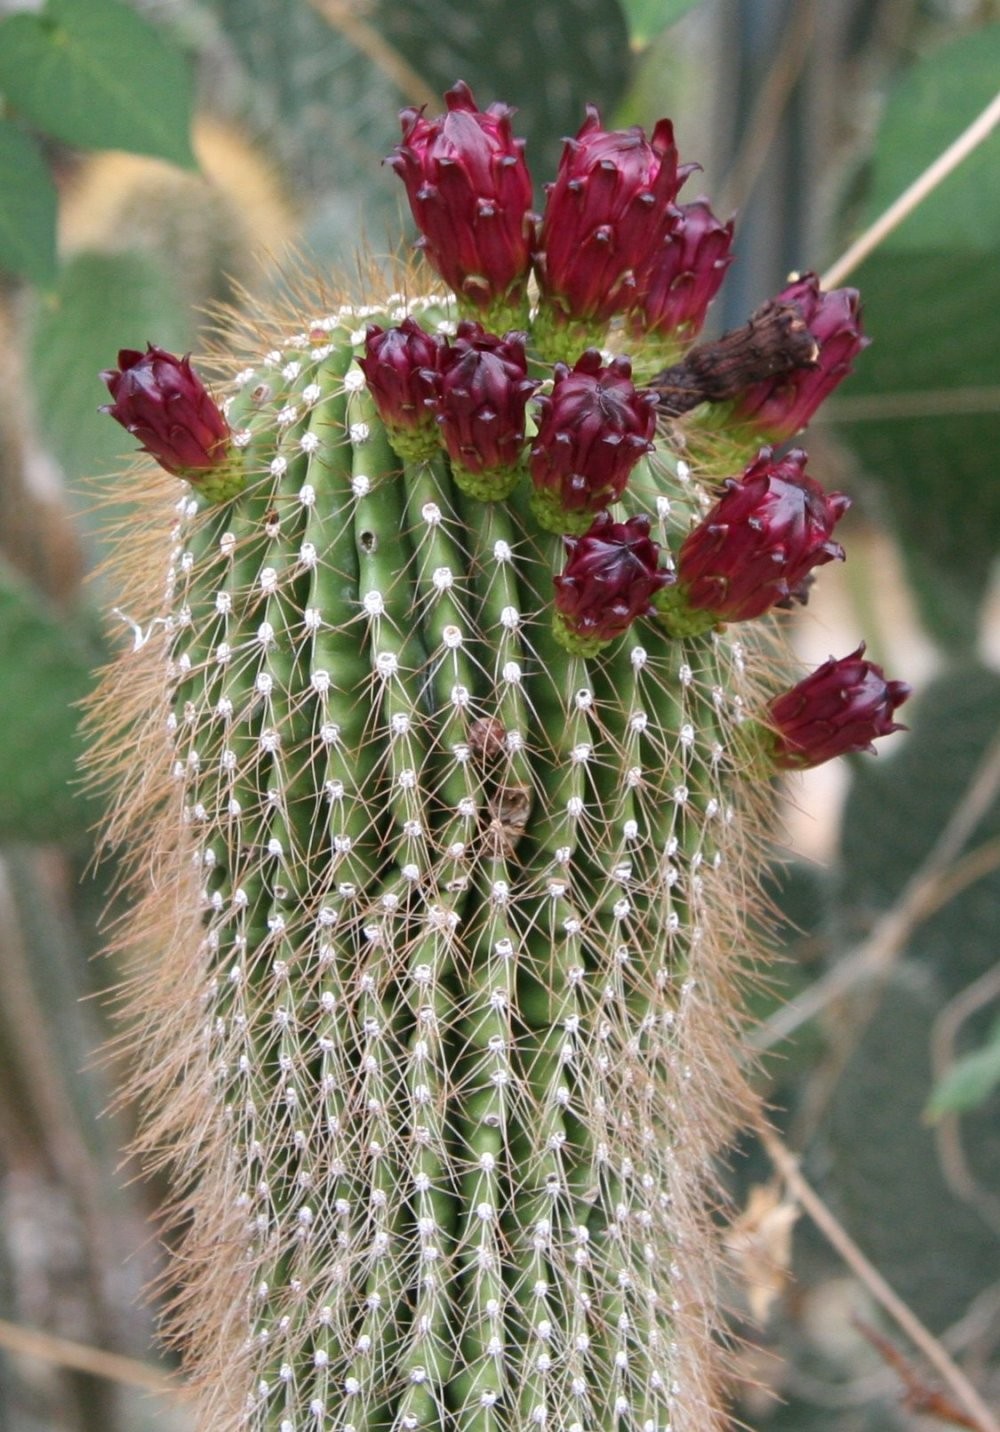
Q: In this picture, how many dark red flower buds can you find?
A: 11